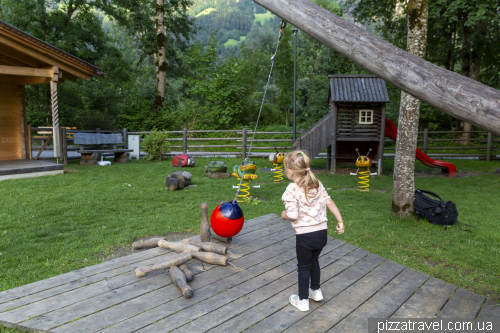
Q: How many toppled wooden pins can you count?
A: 8